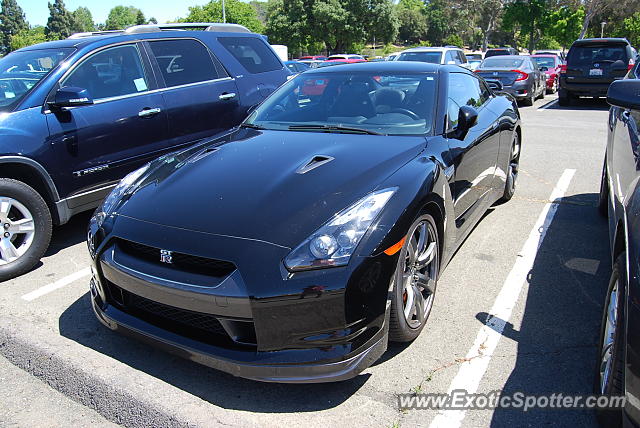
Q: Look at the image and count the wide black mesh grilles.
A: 2